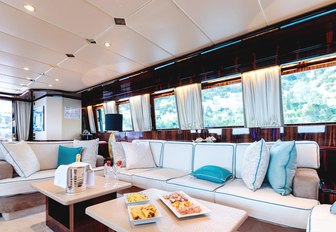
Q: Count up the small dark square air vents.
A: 3